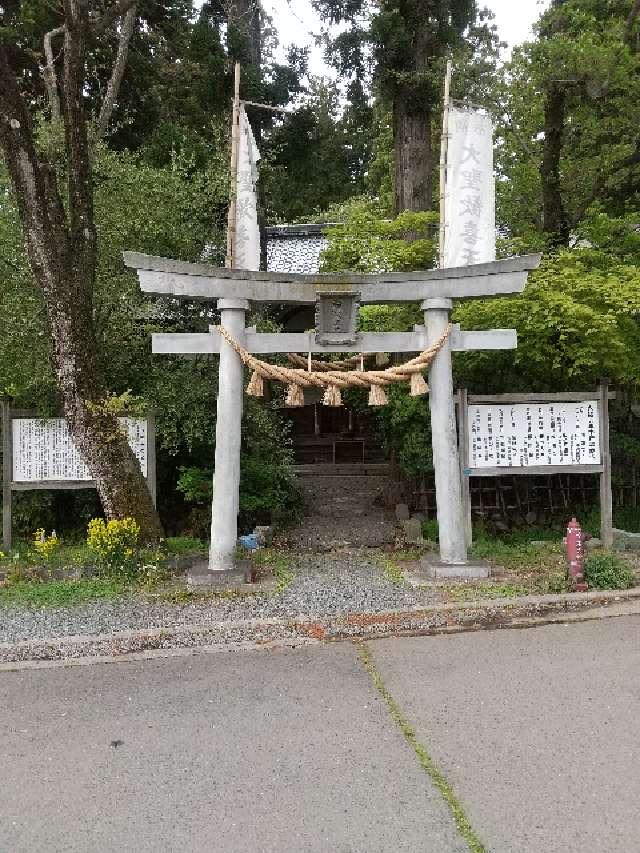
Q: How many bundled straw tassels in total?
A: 5